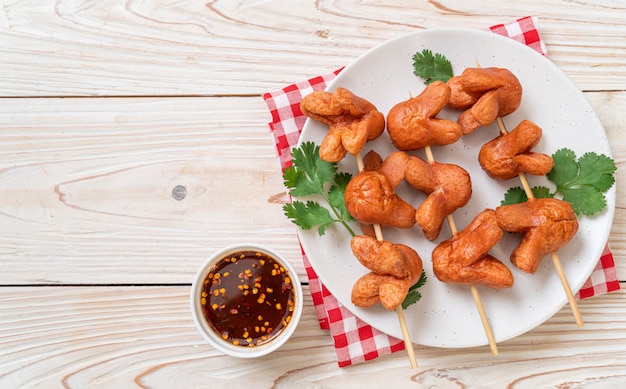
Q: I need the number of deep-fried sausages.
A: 9